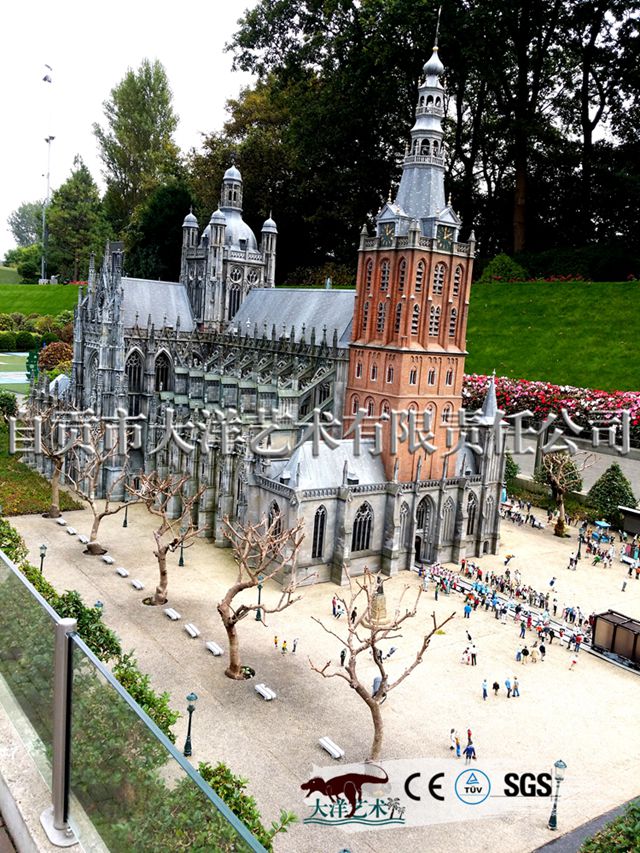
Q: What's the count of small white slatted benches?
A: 11